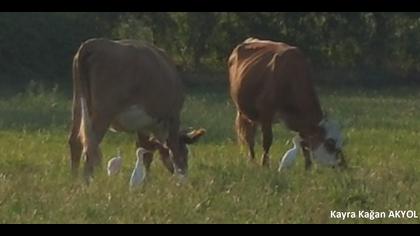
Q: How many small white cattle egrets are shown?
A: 3